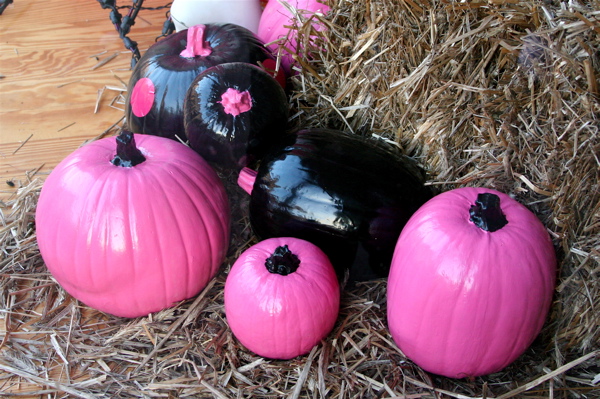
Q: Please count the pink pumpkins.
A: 4